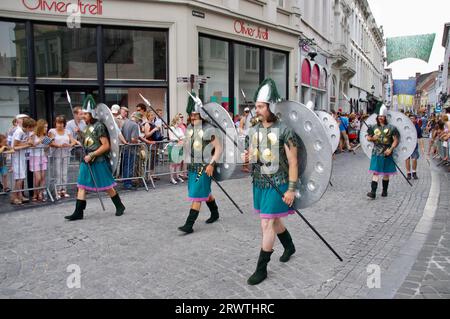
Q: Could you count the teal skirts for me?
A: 4